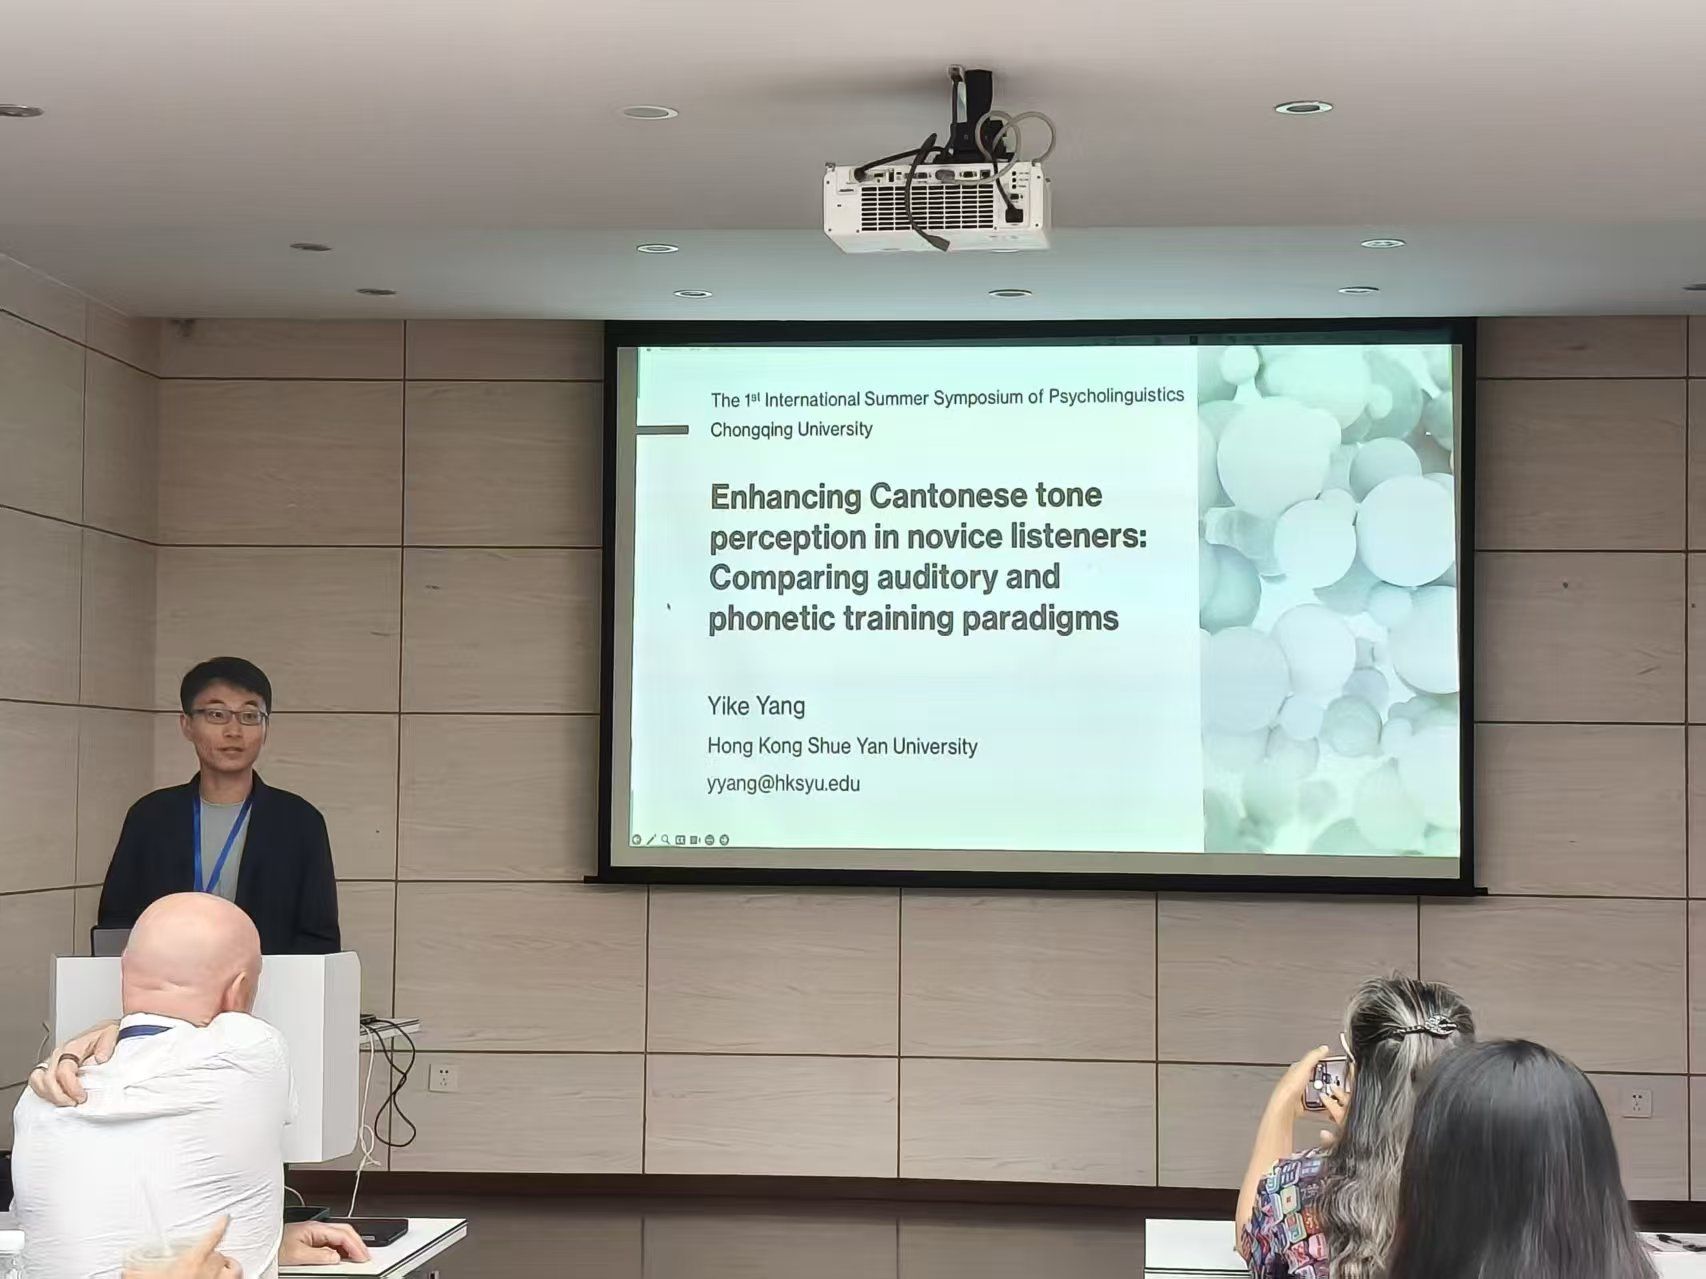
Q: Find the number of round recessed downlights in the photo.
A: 11